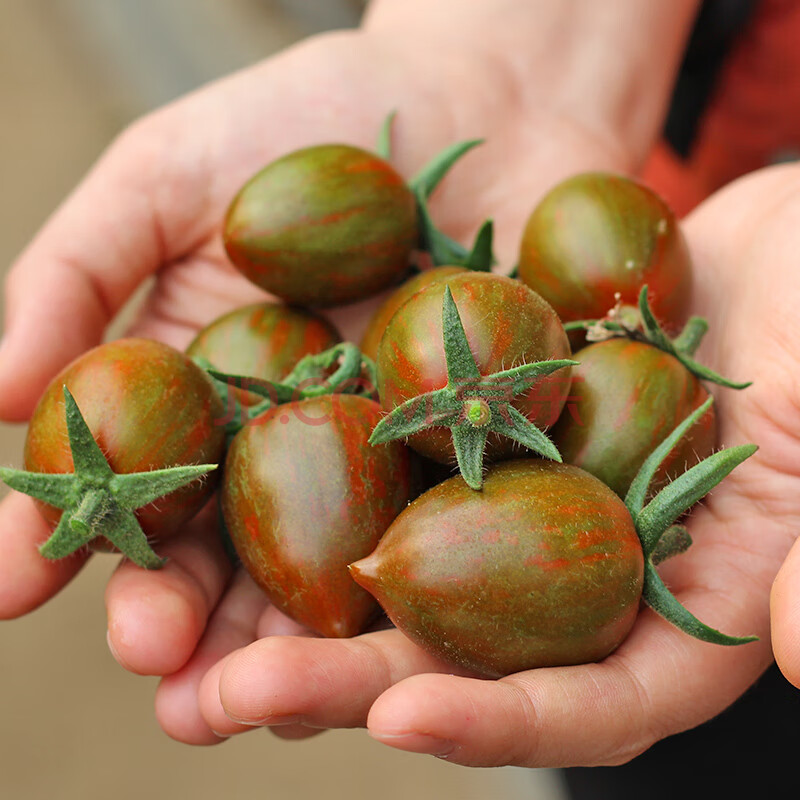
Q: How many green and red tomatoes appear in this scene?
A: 9